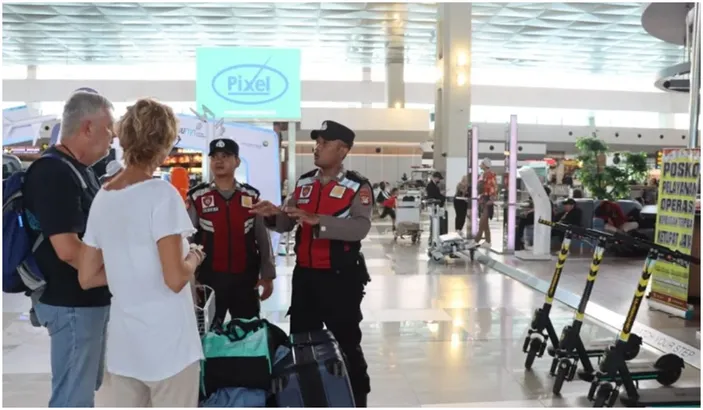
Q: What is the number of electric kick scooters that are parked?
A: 3